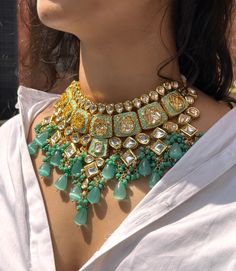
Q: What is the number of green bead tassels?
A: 14